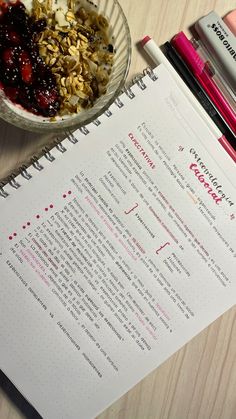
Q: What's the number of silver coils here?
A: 14